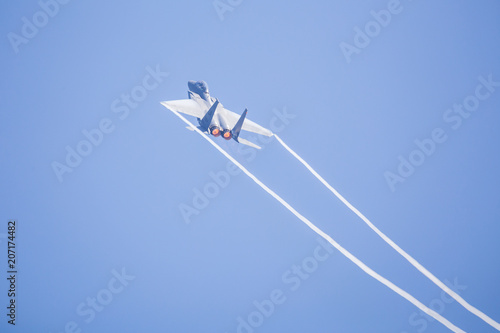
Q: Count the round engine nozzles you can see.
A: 2